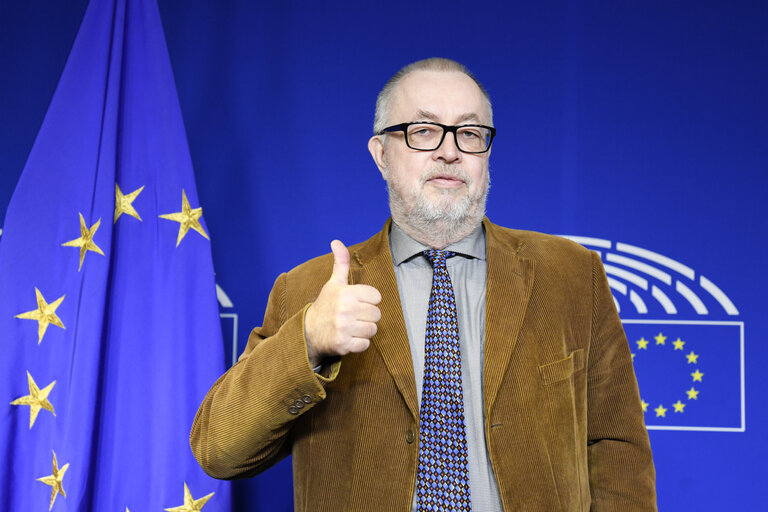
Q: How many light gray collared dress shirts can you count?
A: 1